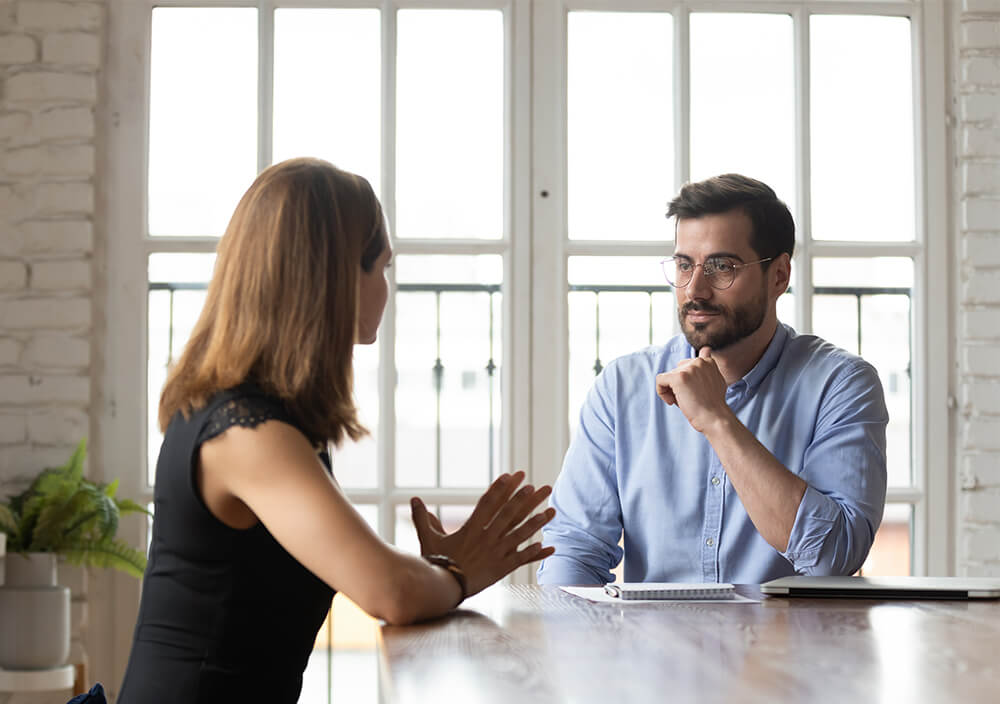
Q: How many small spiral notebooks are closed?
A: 1